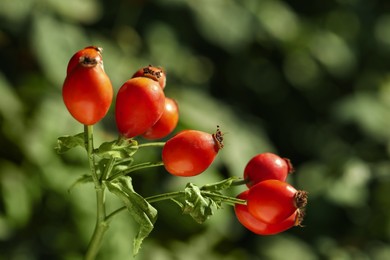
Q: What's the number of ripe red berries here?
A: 9